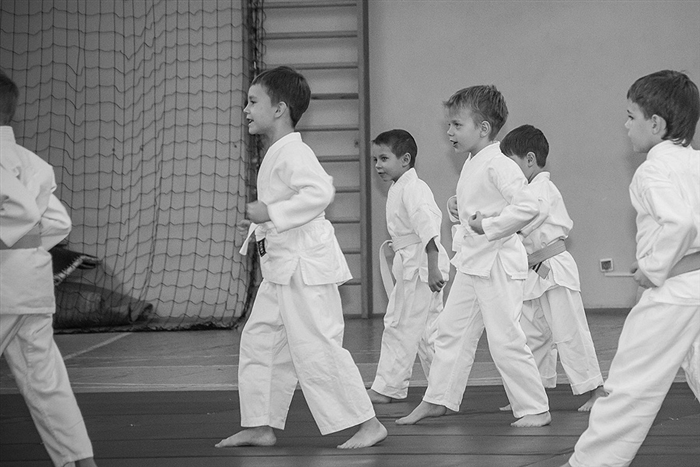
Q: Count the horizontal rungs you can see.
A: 10